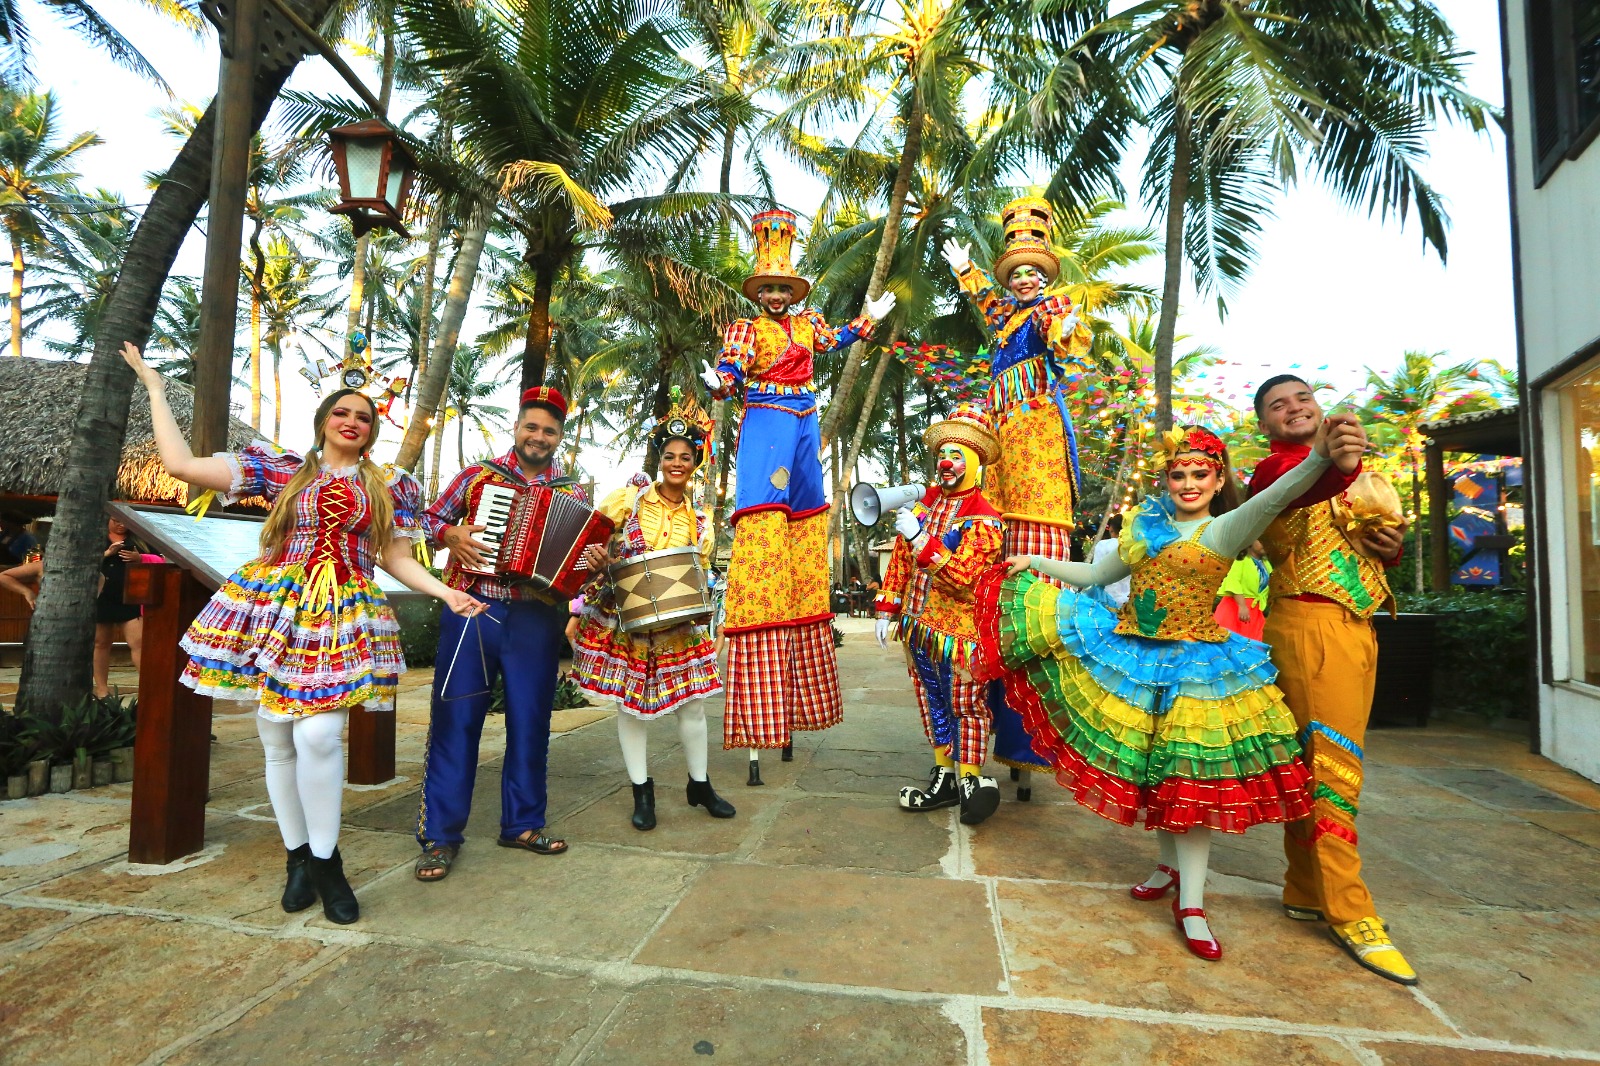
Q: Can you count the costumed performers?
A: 8